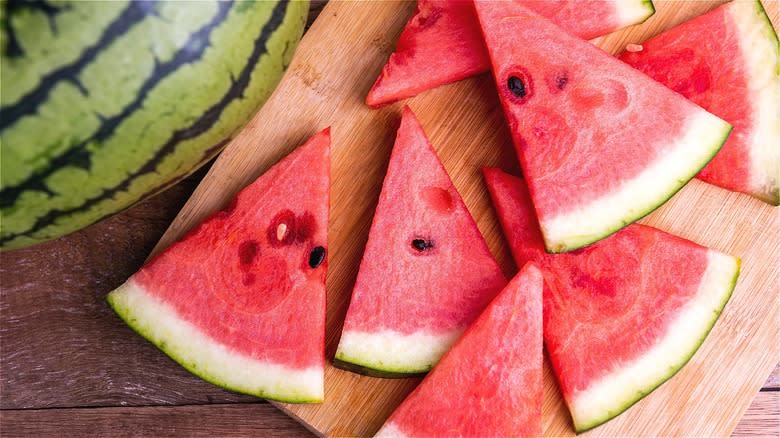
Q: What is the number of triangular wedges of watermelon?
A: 7